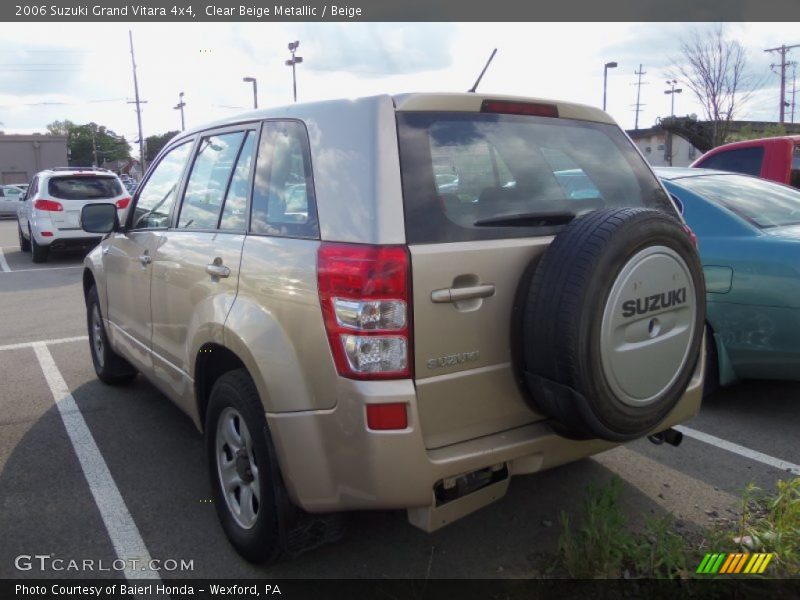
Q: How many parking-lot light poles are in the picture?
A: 5